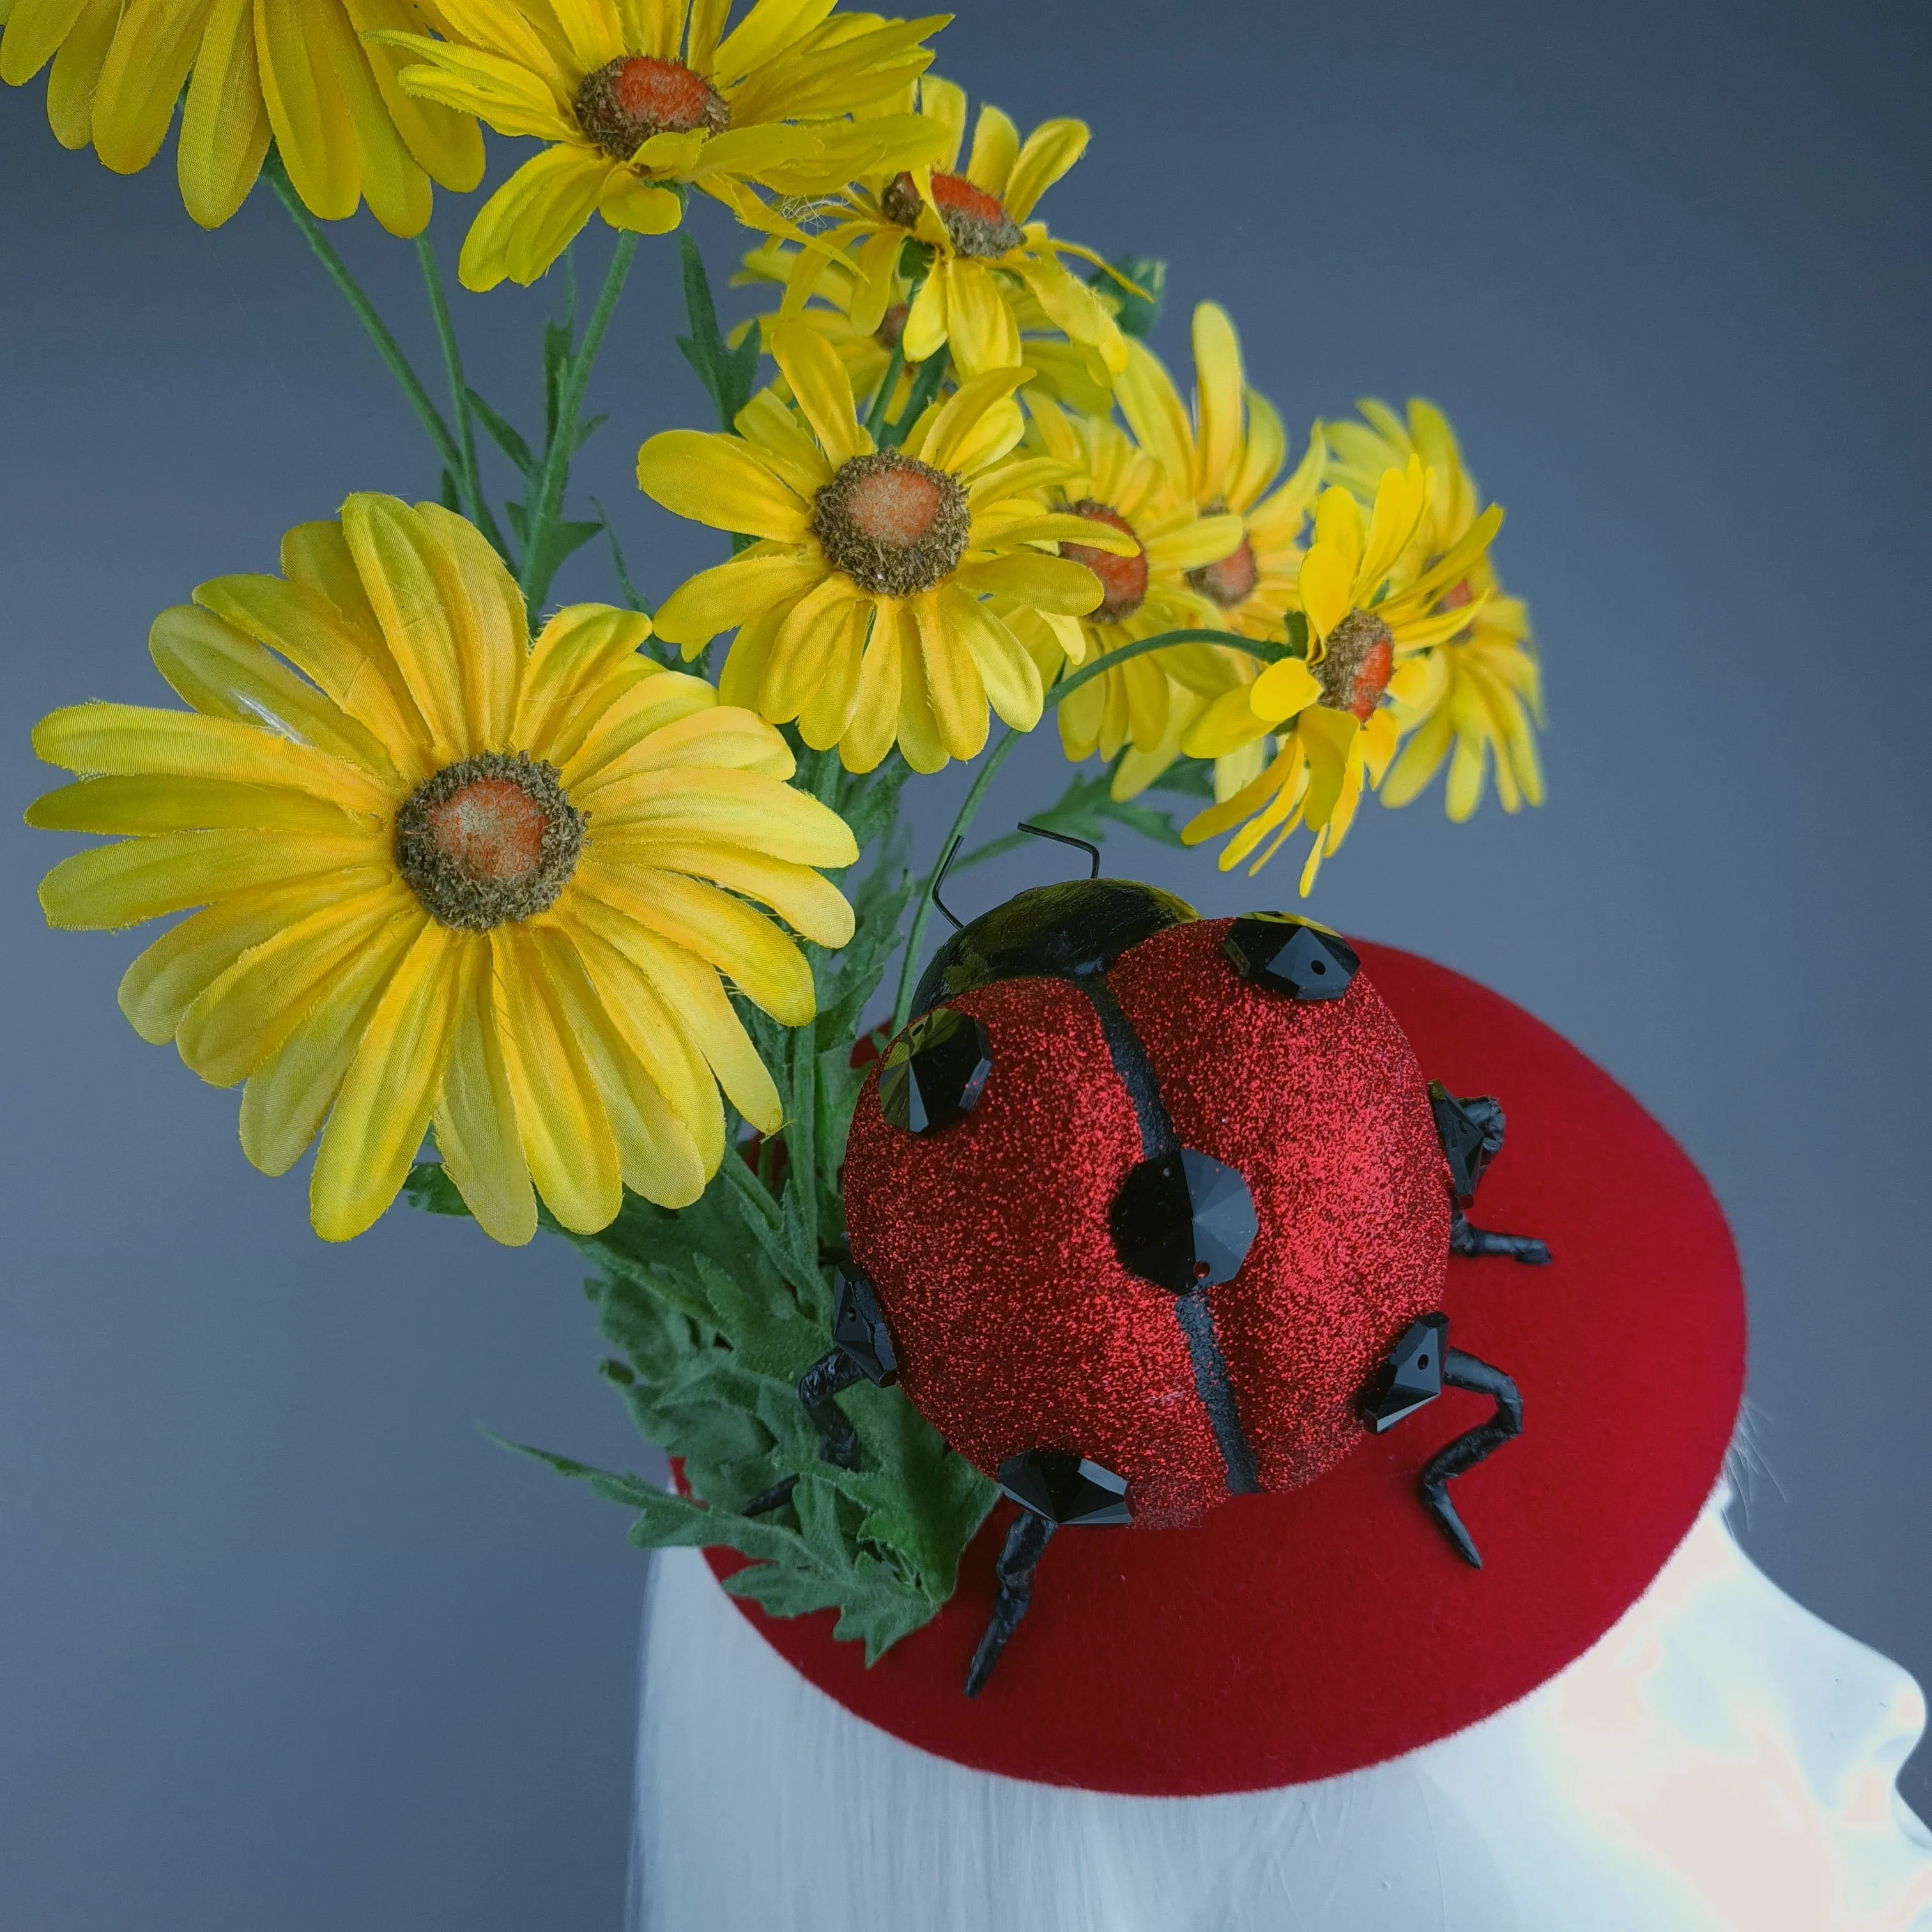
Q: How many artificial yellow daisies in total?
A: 10